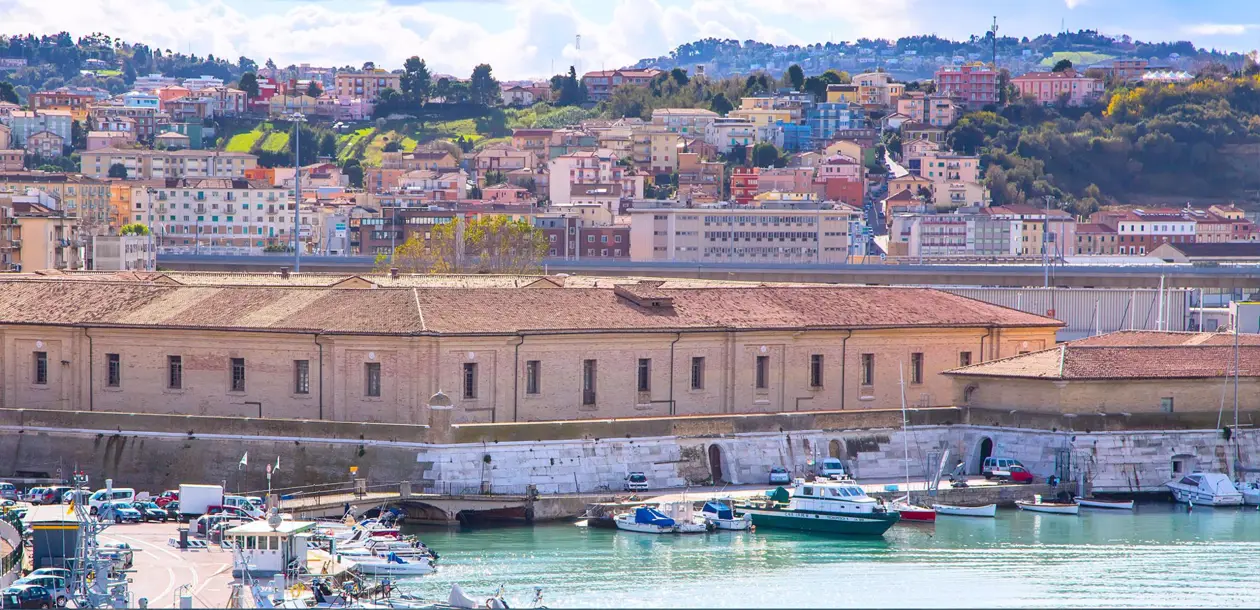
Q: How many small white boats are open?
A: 3